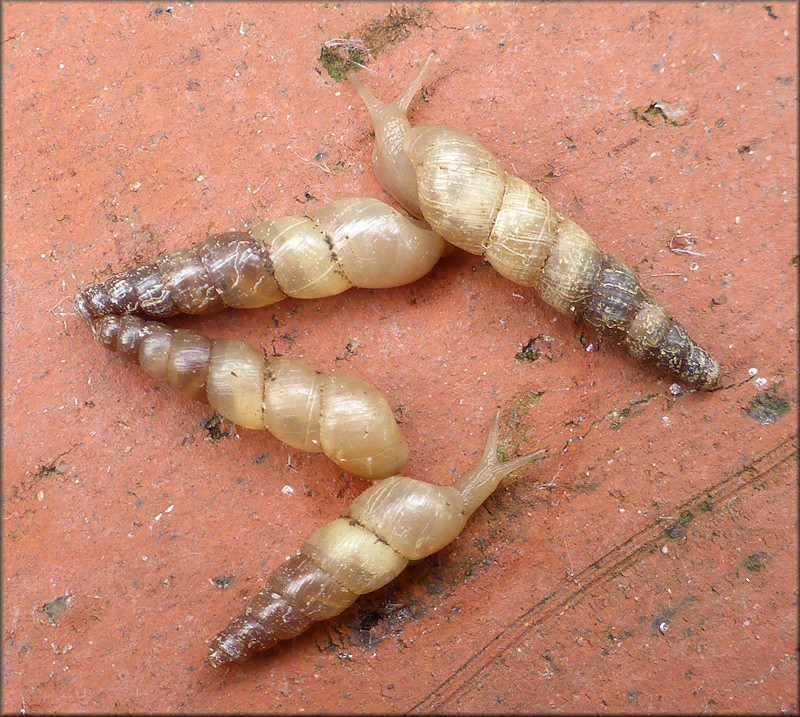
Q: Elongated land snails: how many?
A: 4